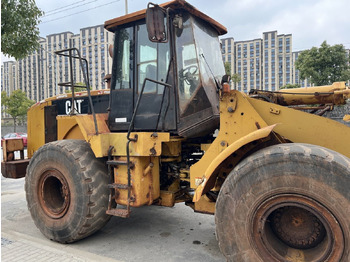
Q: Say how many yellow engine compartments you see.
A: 1